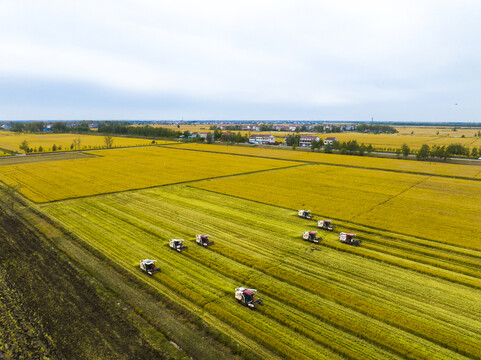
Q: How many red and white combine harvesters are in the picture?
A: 8